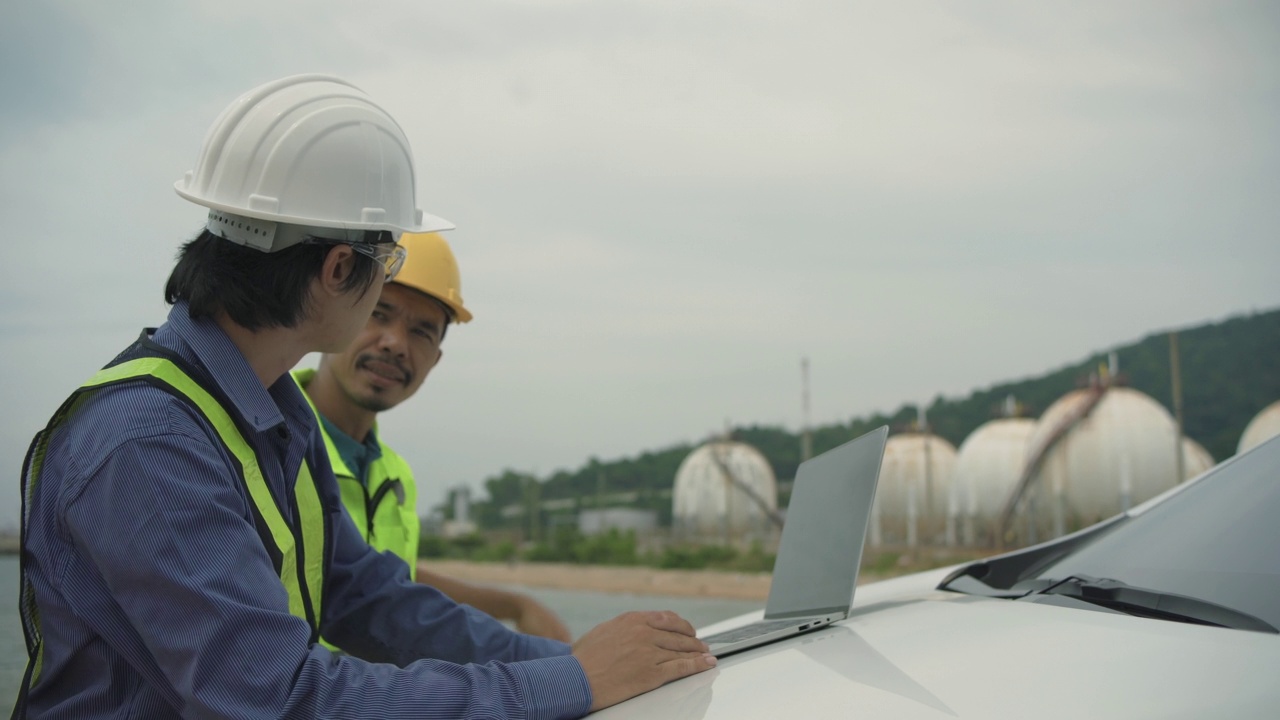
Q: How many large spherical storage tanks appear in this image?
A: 6